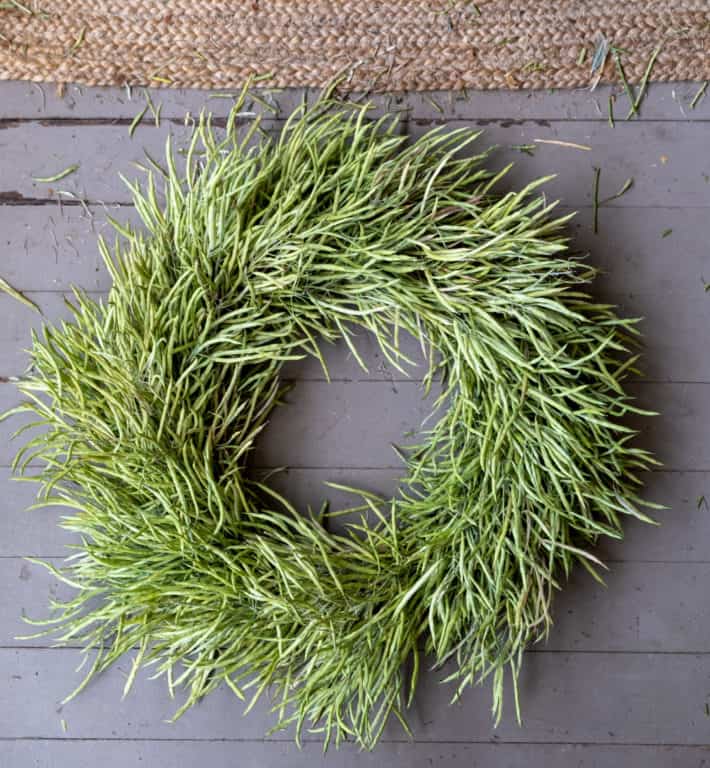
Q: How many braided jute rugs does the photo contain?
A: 1